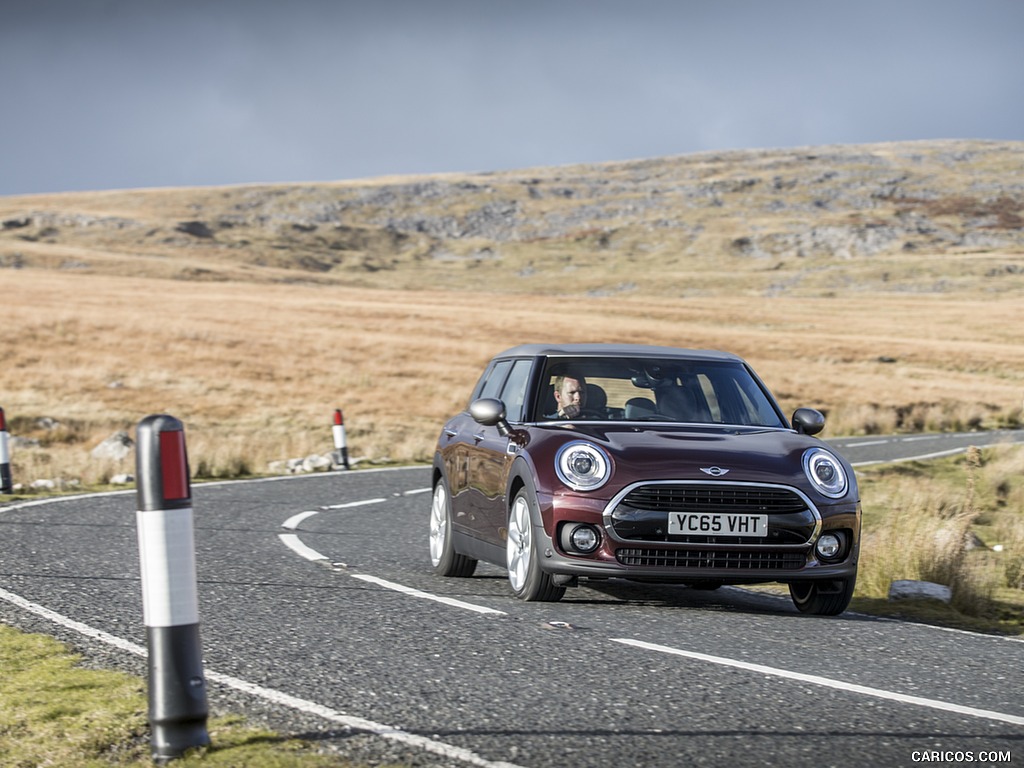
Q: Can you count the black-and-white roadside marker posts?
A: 3